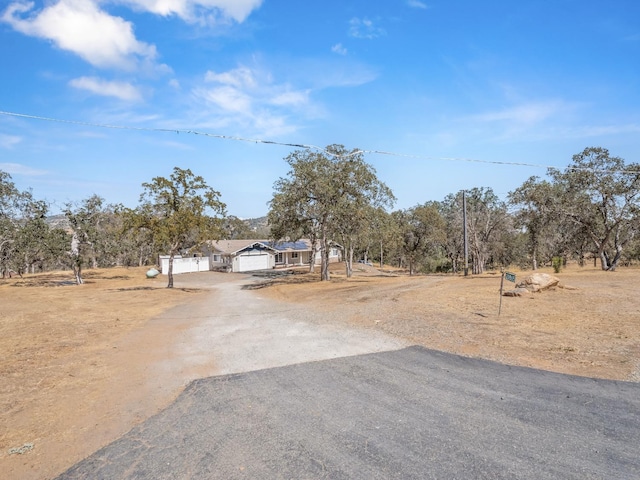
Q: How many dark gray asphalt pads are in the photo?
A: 1